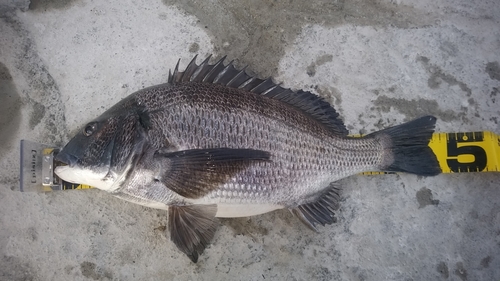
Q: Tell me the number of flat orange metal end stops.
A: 0